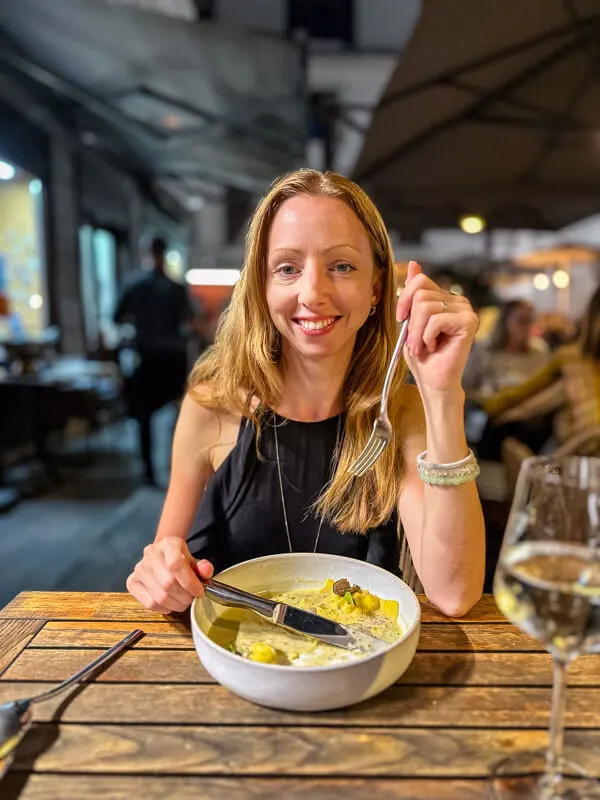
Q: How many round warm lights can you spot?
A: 3